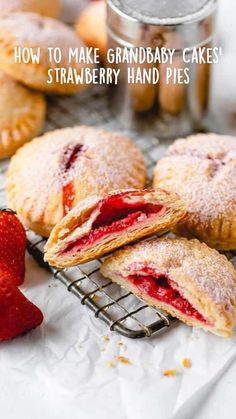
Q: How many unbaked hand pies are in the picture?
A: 0